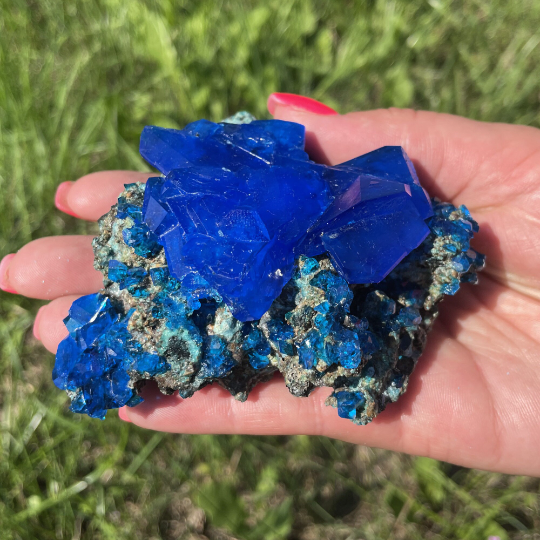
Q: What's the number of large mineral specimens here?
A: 1